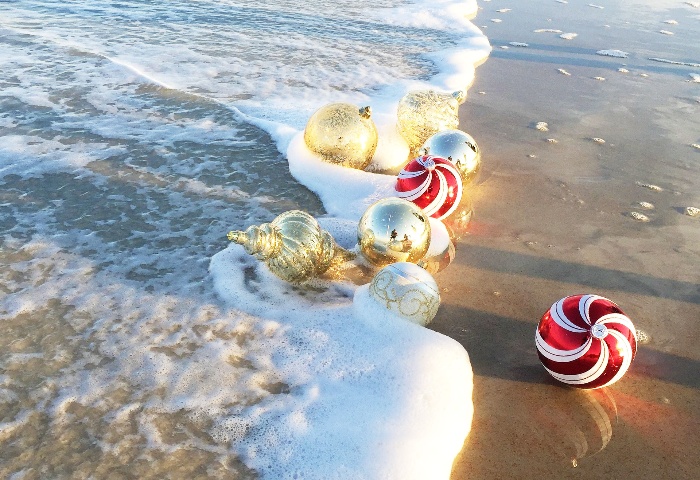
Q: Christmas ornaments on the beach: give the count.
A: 8